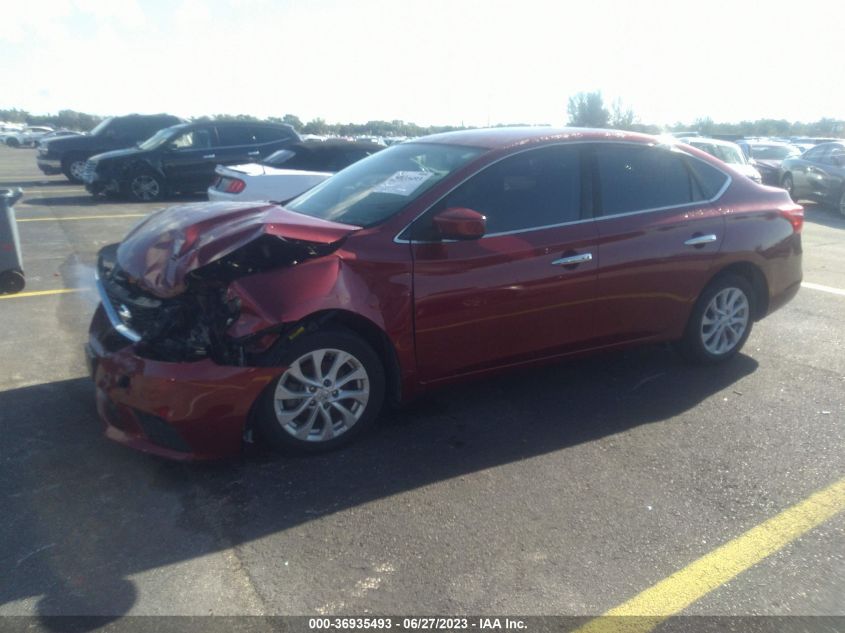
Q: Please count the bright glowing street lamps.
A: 0